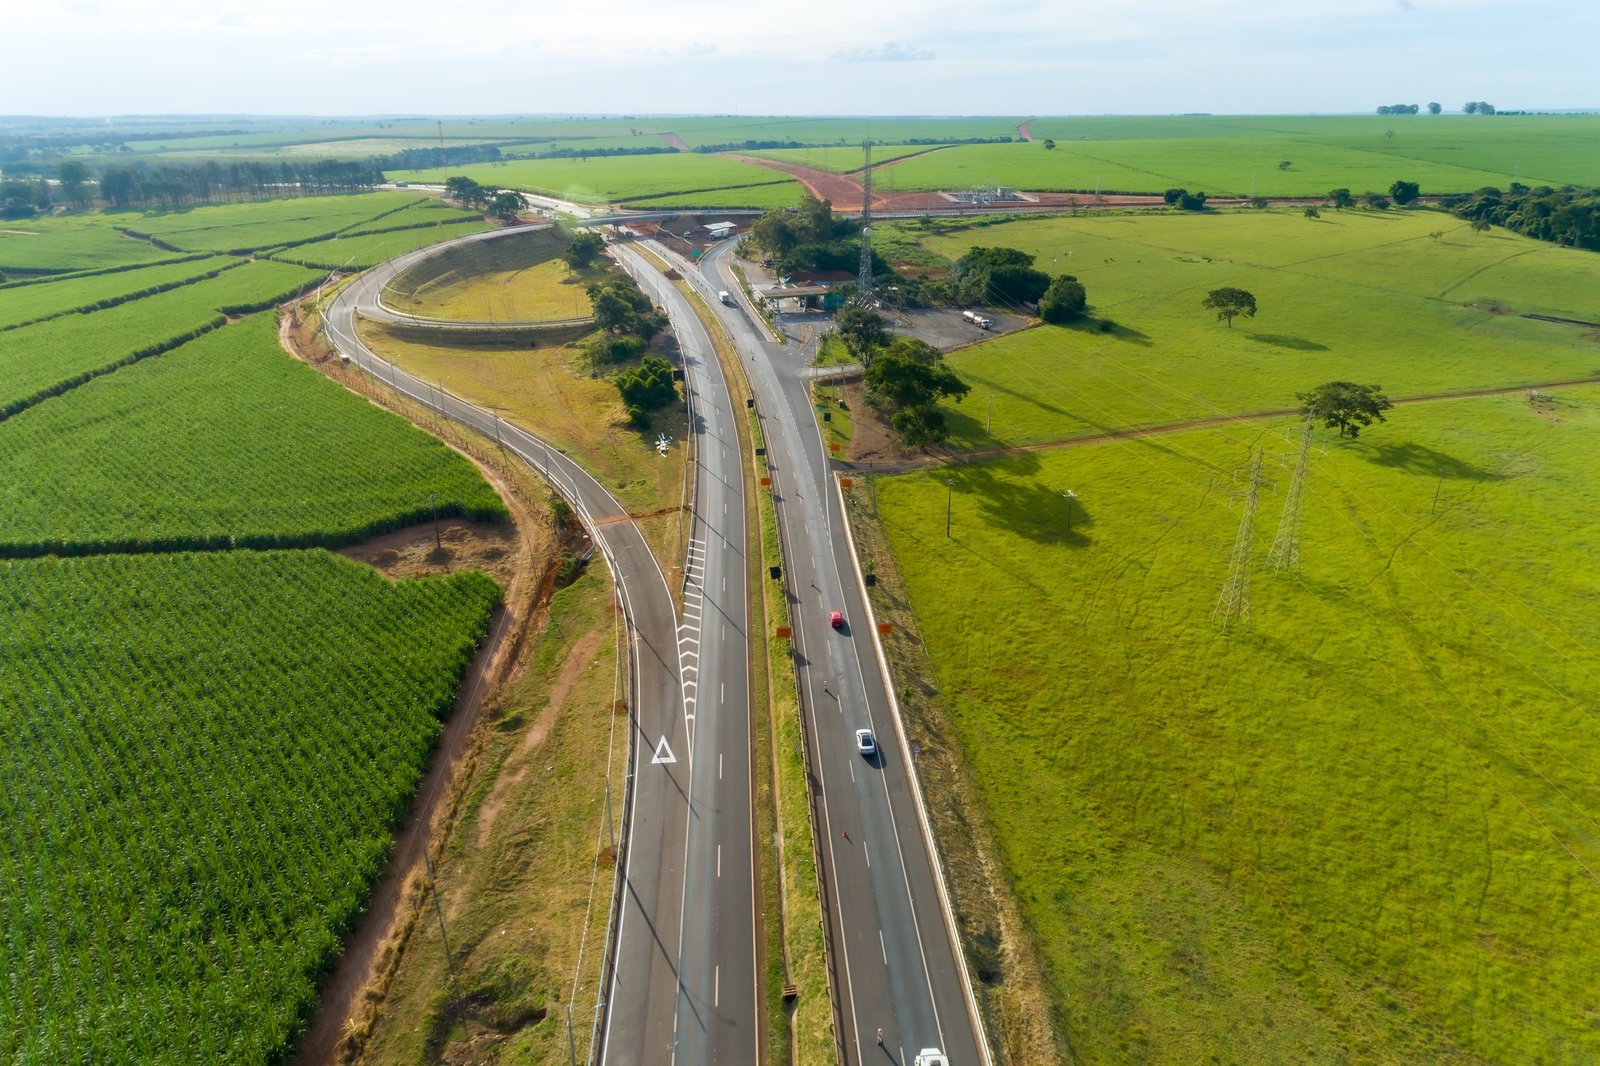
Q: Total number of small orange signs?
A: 5